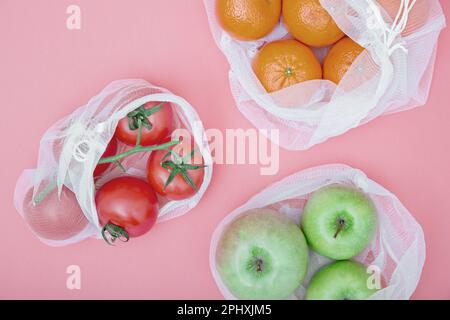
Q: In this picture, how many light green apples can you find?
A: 3